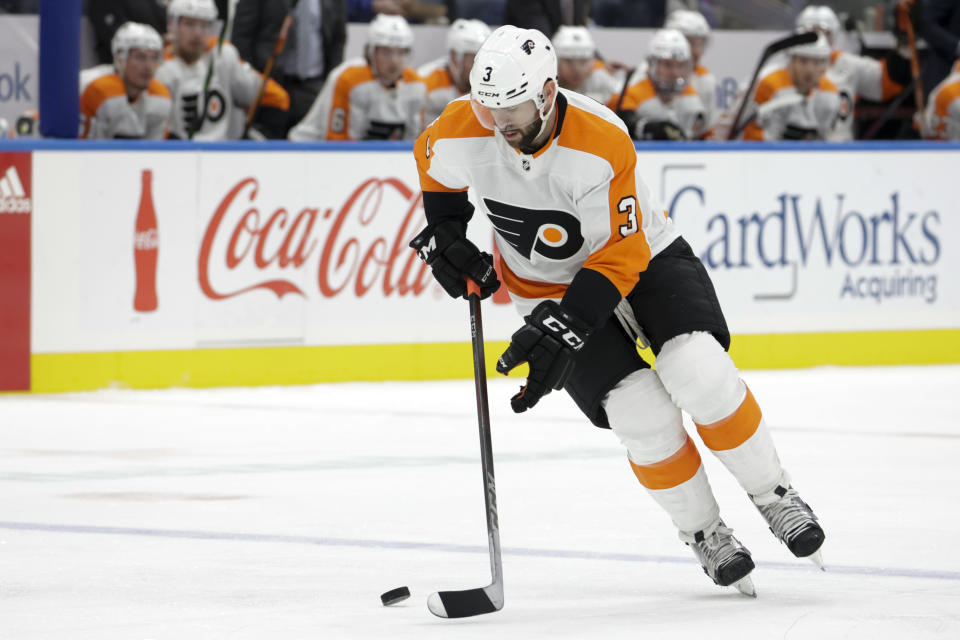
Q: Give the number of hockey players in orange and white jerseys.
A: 11